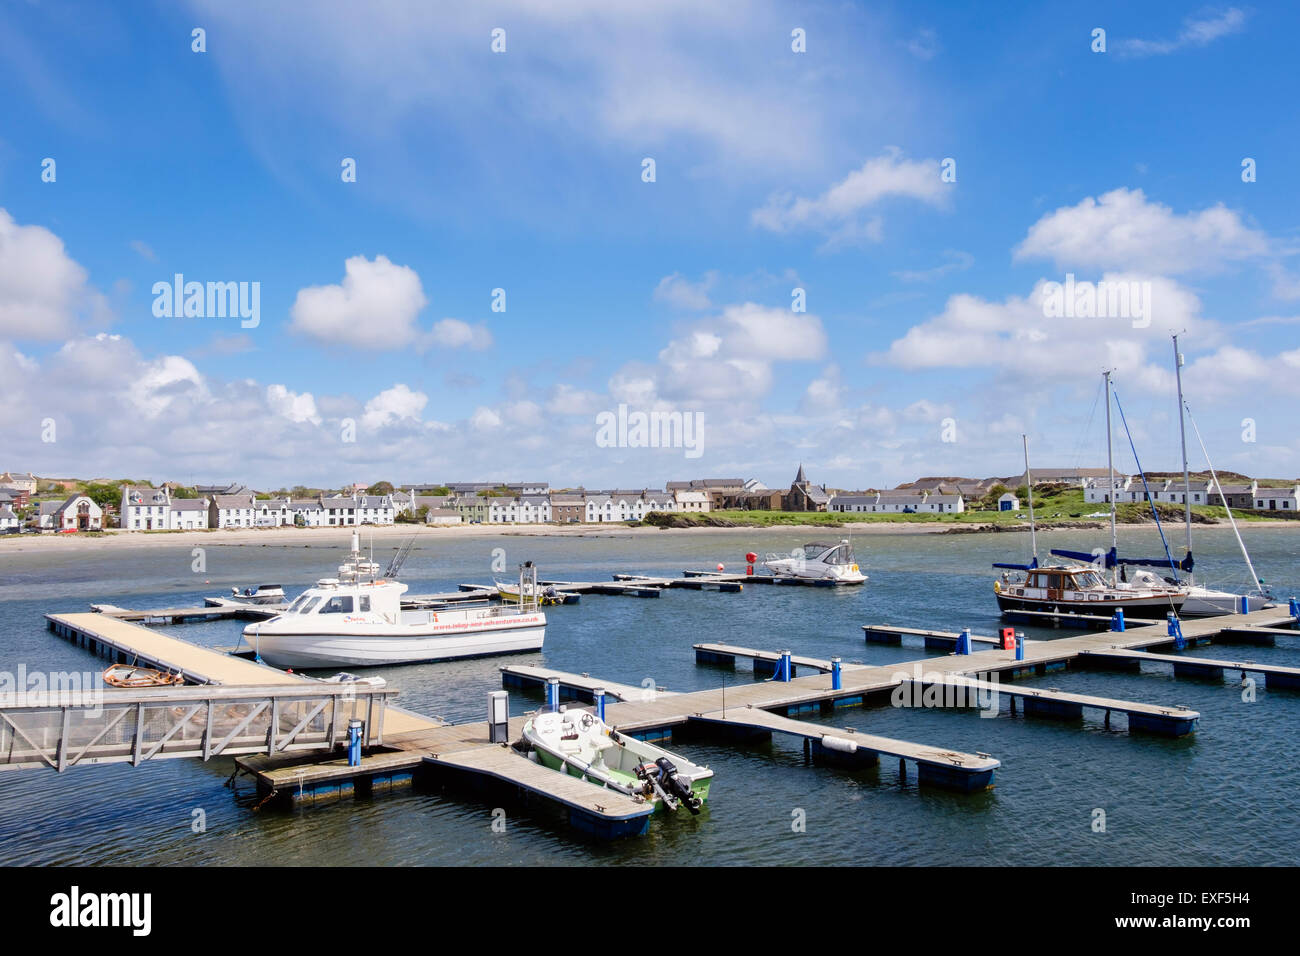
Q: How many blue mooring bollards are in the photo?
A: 11